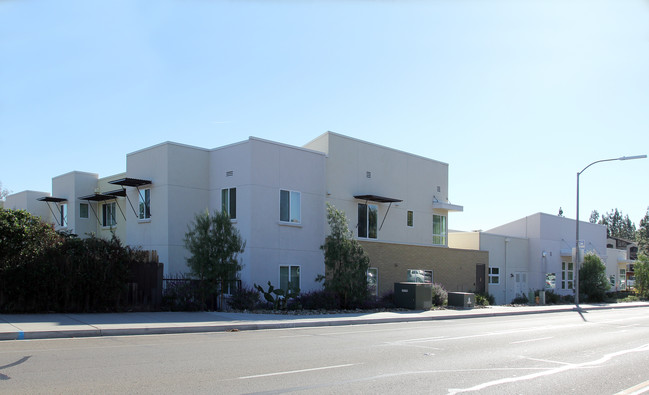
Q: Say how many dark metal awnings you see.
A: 5